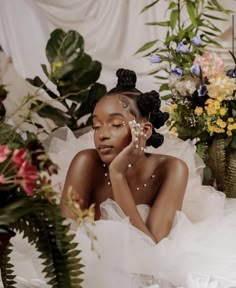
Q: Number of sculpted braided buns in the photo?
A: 4